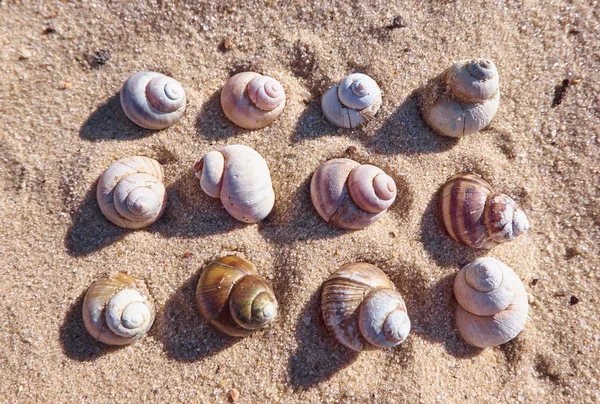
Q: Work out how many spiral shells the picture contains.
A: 12